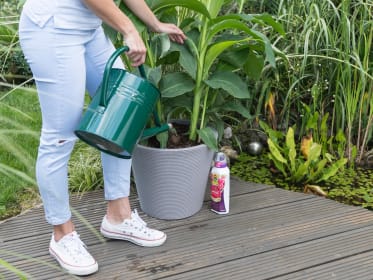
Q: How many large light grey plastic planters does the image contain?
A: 1